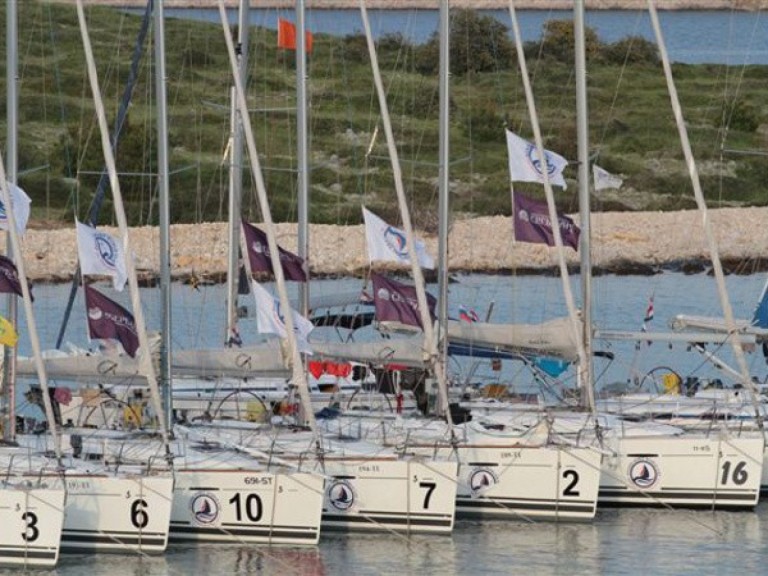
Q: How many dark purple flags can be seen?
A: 5